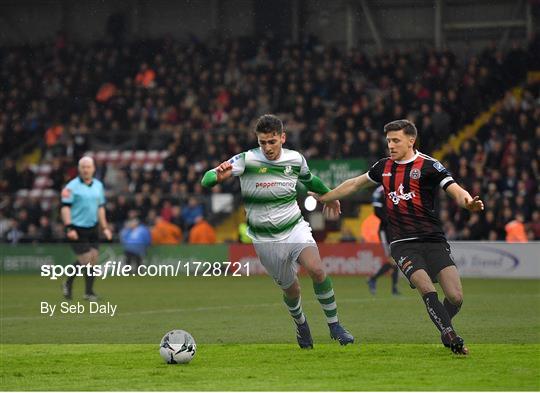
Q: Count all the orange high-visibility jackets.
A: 7